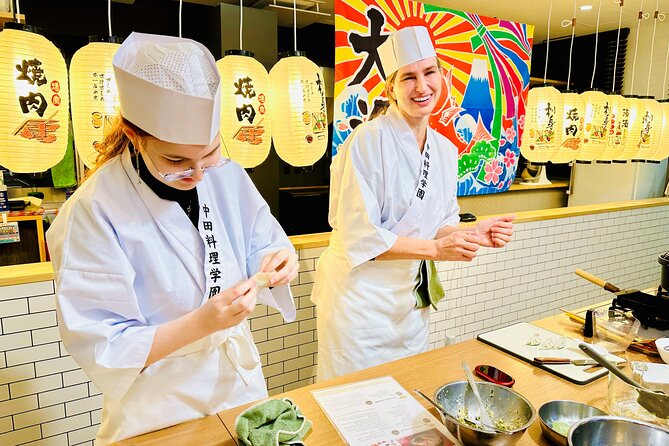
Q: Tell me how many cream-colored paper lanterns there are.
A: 11